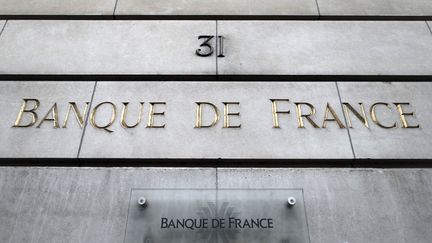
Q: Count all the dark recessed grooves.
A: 3